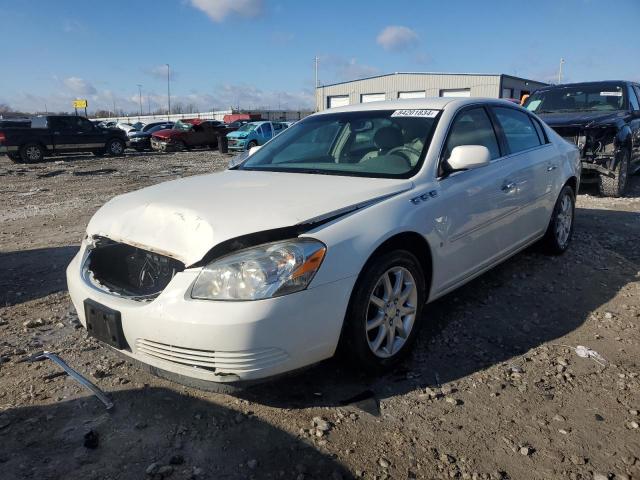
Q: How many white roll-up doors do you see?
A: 4